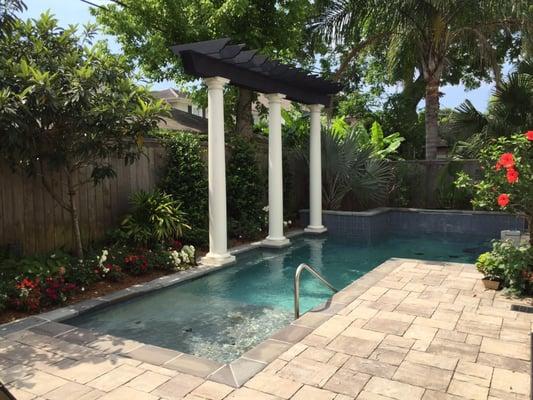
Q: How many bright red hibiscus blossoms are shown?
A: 4